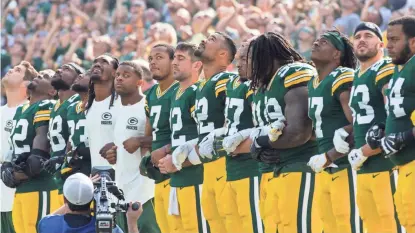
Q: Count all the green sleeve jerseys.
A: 11